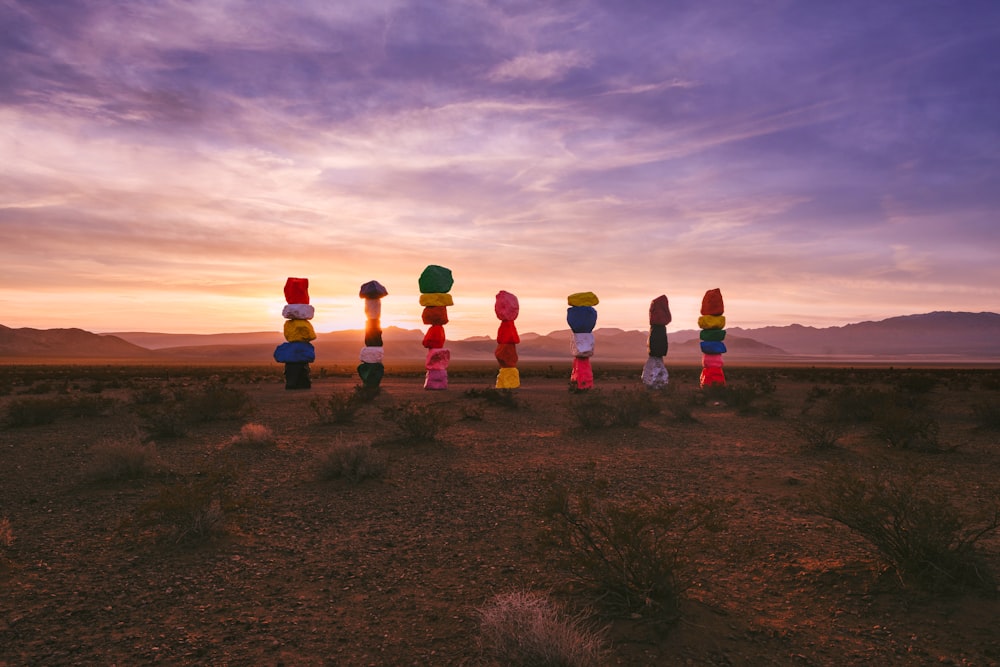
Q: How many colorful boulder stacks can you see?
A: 7